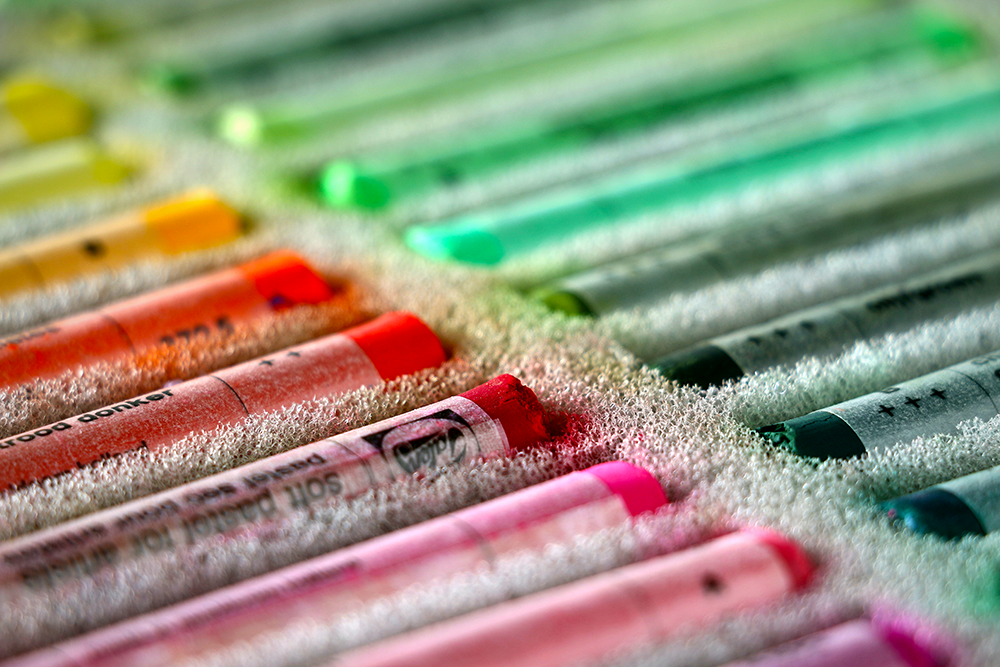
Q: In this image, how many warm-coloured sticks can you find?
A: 9